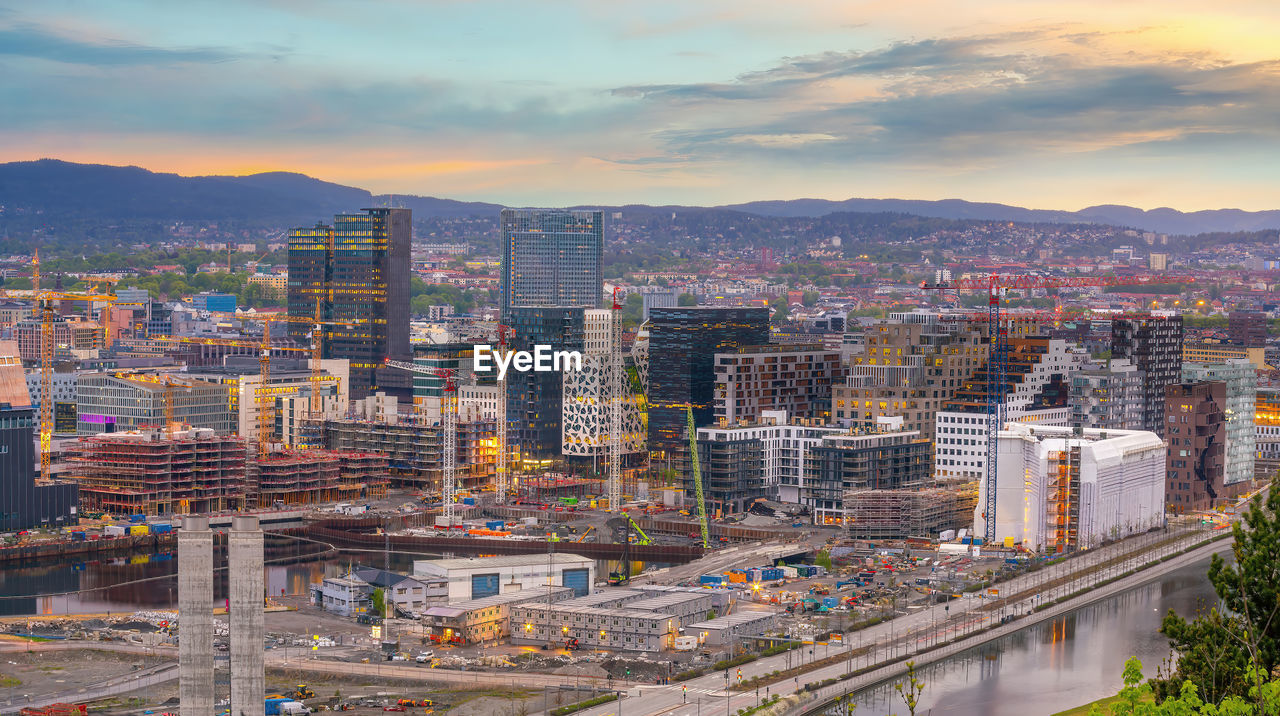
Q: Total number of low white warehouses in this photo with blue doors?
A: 1